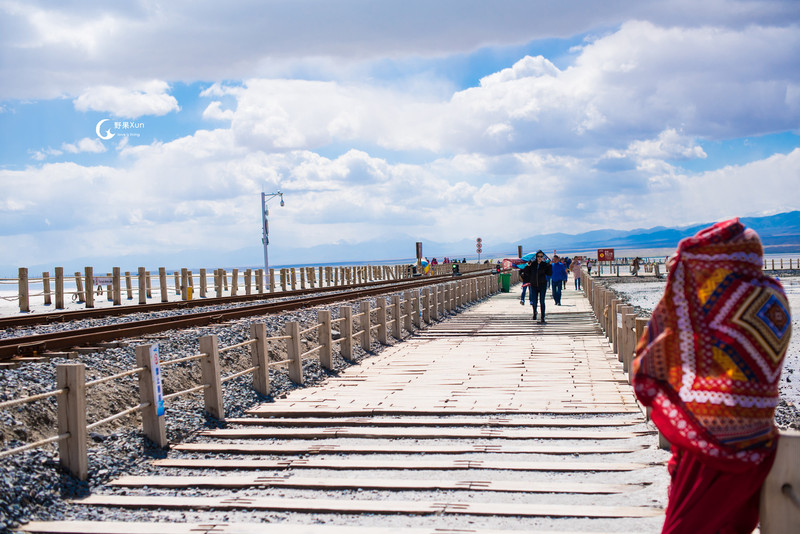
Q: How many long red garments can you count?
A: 1